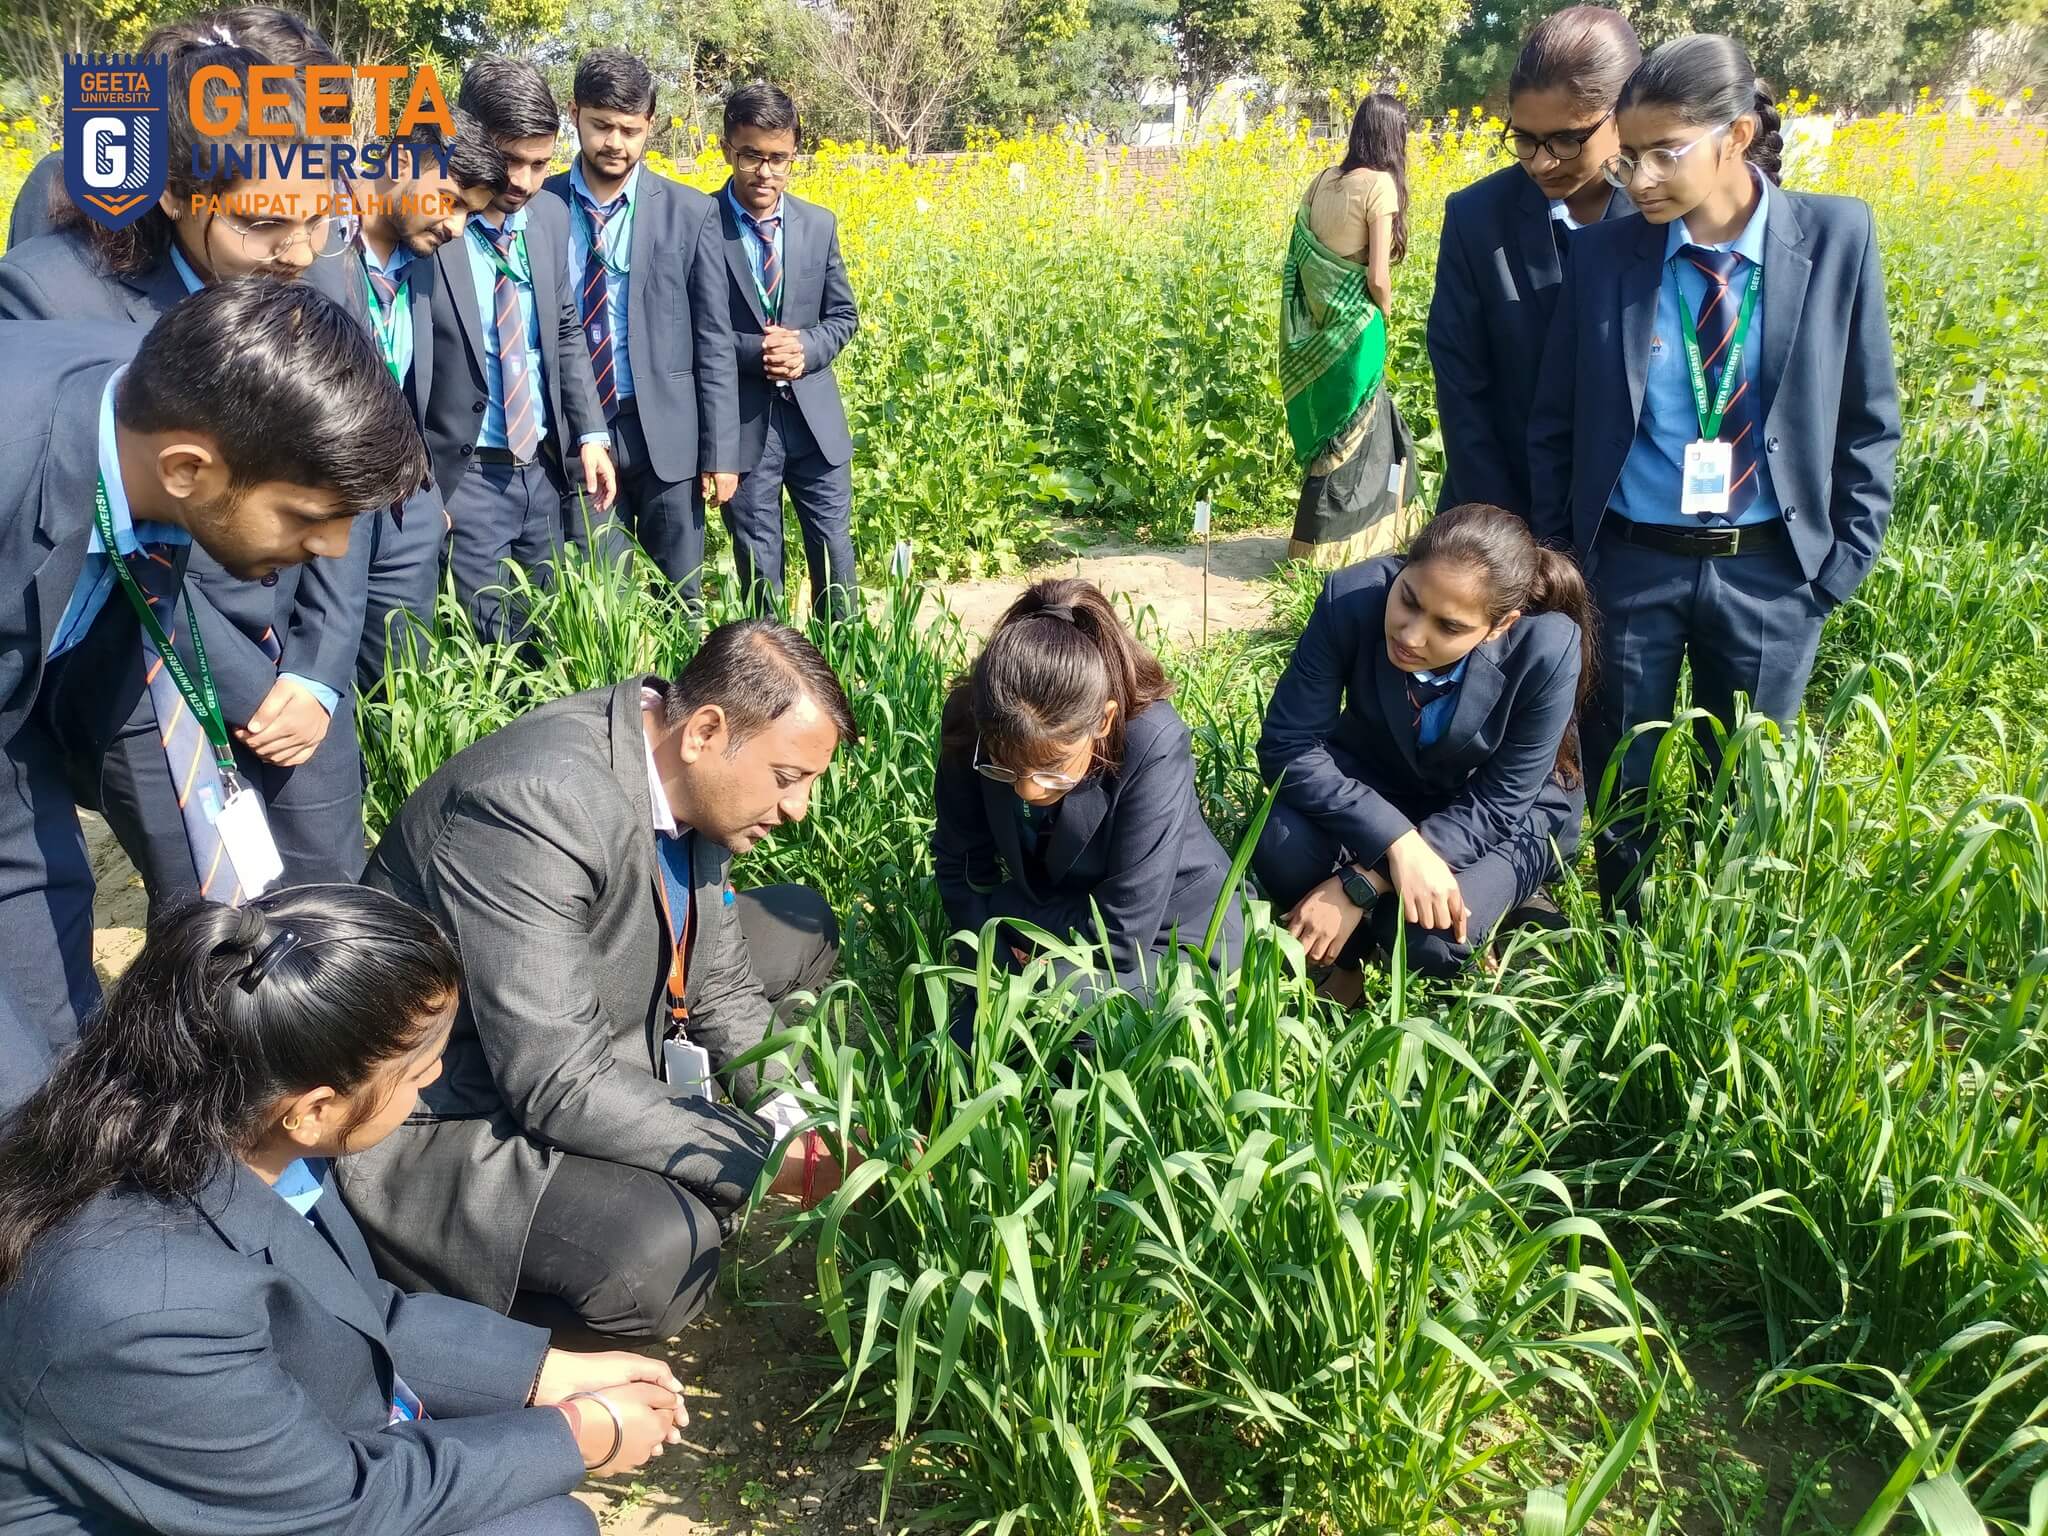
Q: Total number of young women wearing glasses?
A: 4